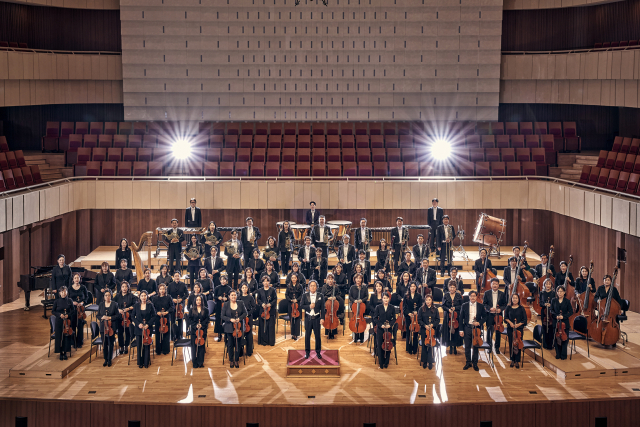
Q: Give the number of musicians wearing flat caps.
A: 0